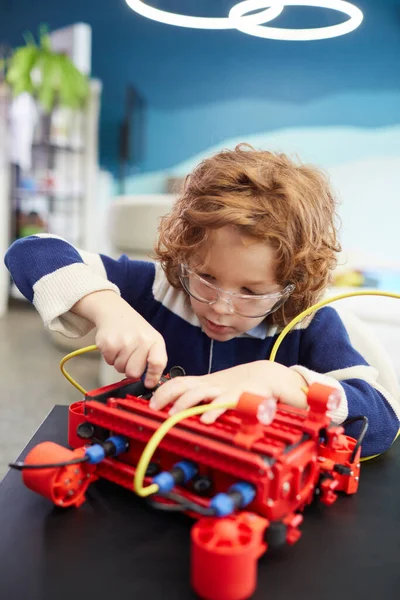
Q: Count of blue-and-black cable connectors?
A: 3